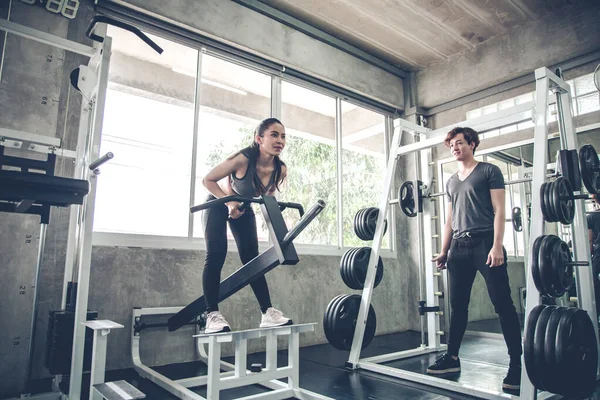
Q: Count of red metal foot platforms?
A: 0